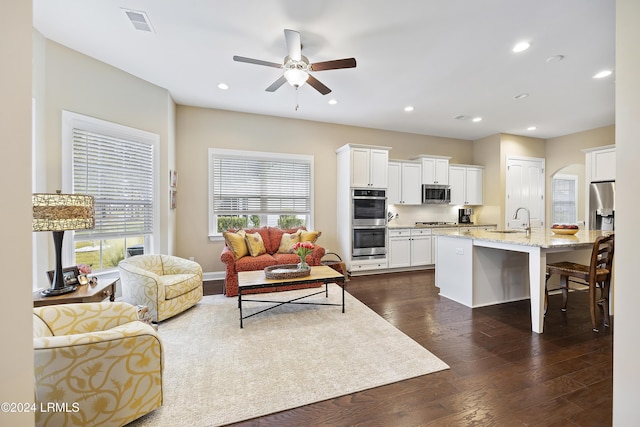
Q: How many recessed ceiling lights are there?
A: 7